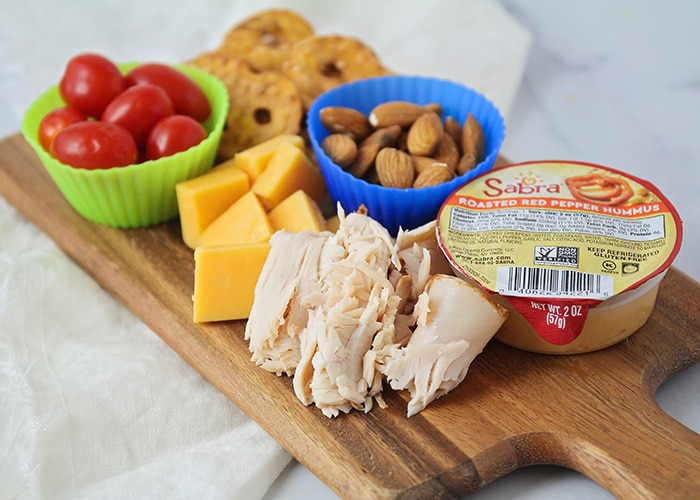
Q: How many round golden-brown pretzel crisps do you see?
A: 4